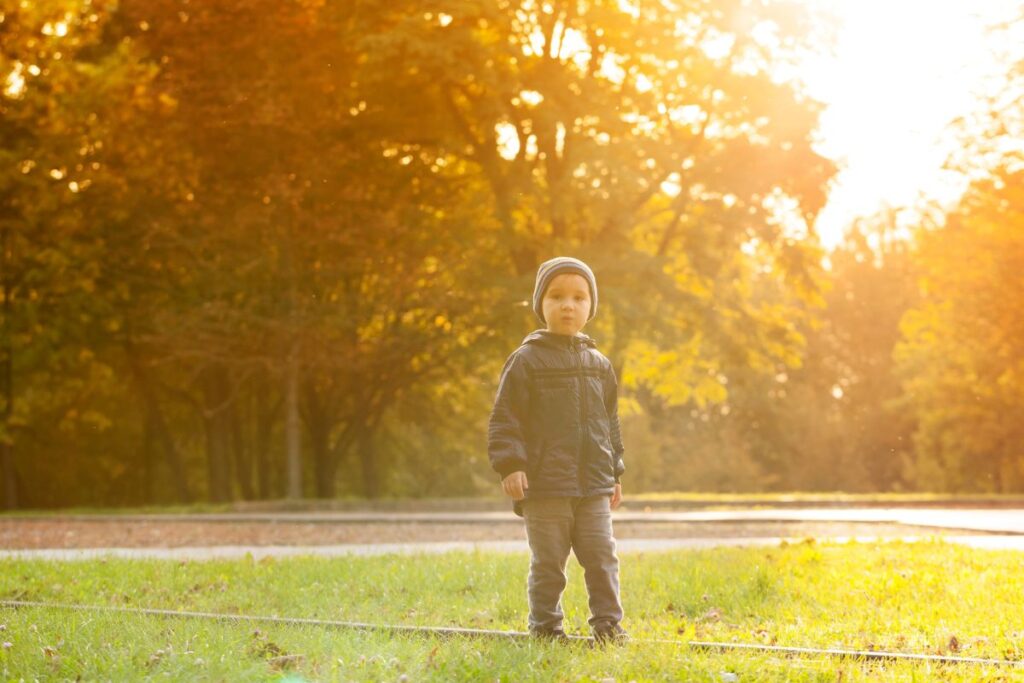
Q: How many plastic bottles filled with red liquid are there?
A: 0